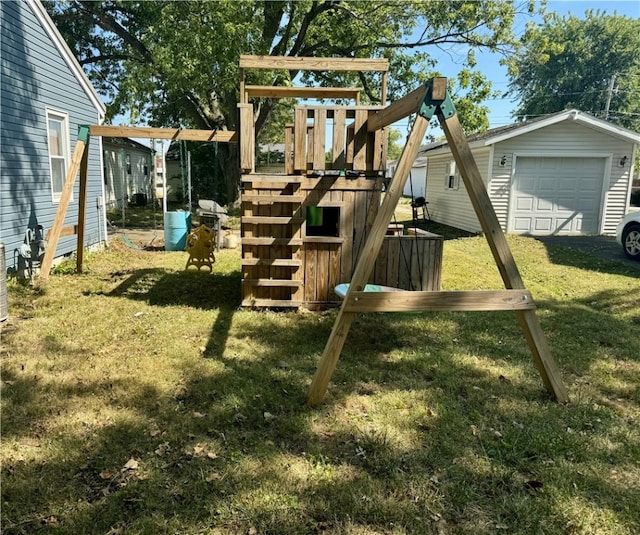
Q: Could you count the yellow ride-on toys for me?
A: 1